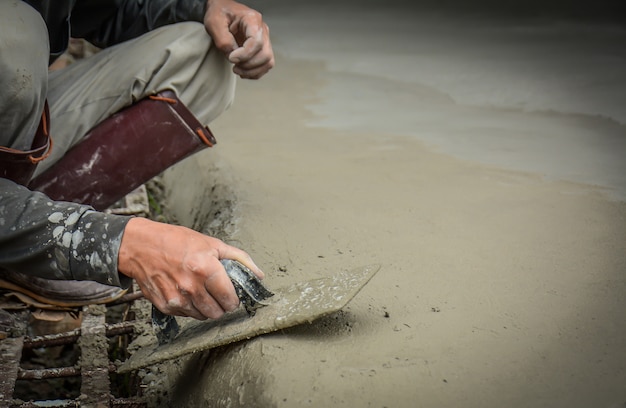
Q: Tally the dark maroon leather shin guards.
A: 2